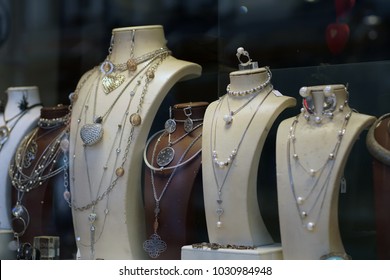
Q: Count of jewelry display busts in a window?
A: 7